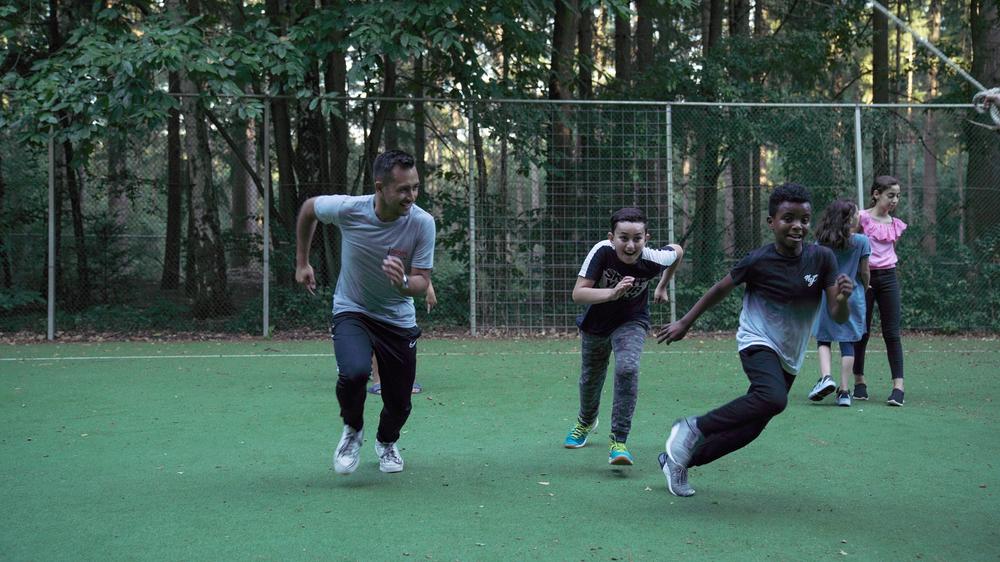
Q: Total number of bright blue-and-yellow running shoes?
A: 2